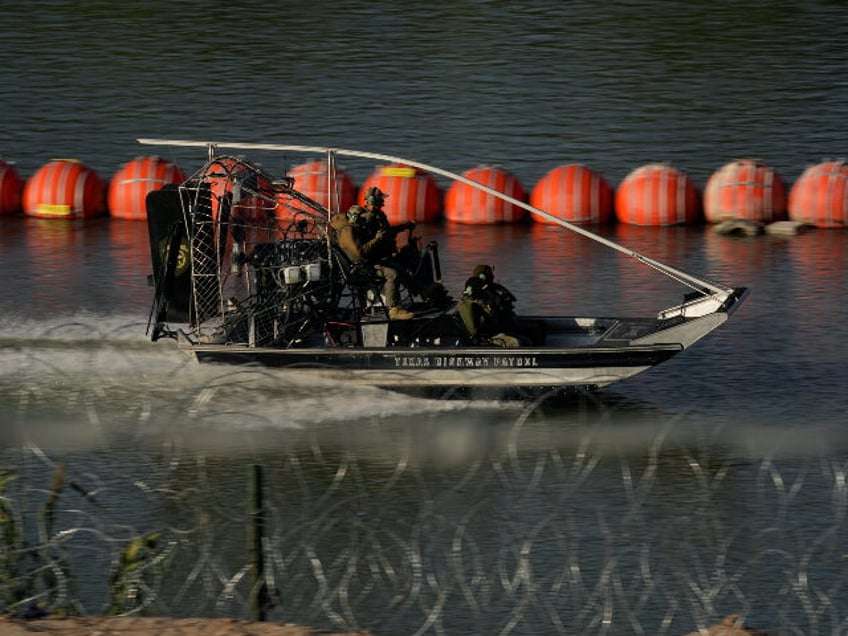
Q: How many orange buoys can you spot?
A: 11